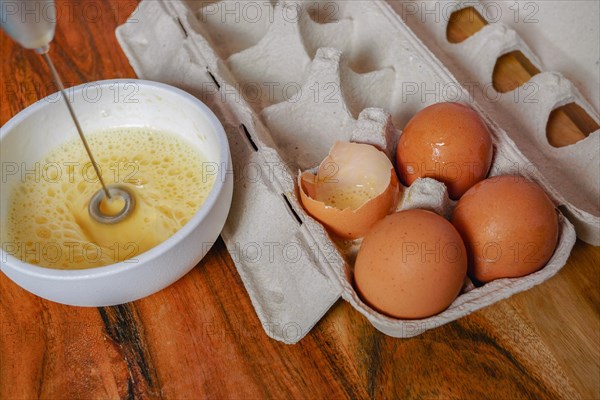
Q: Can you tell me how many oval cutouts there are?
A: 3